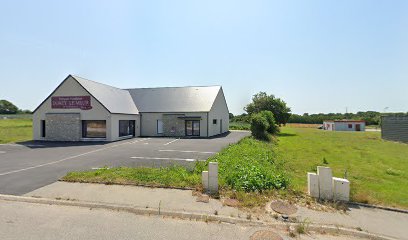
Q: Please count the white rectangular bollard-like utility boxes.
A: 5